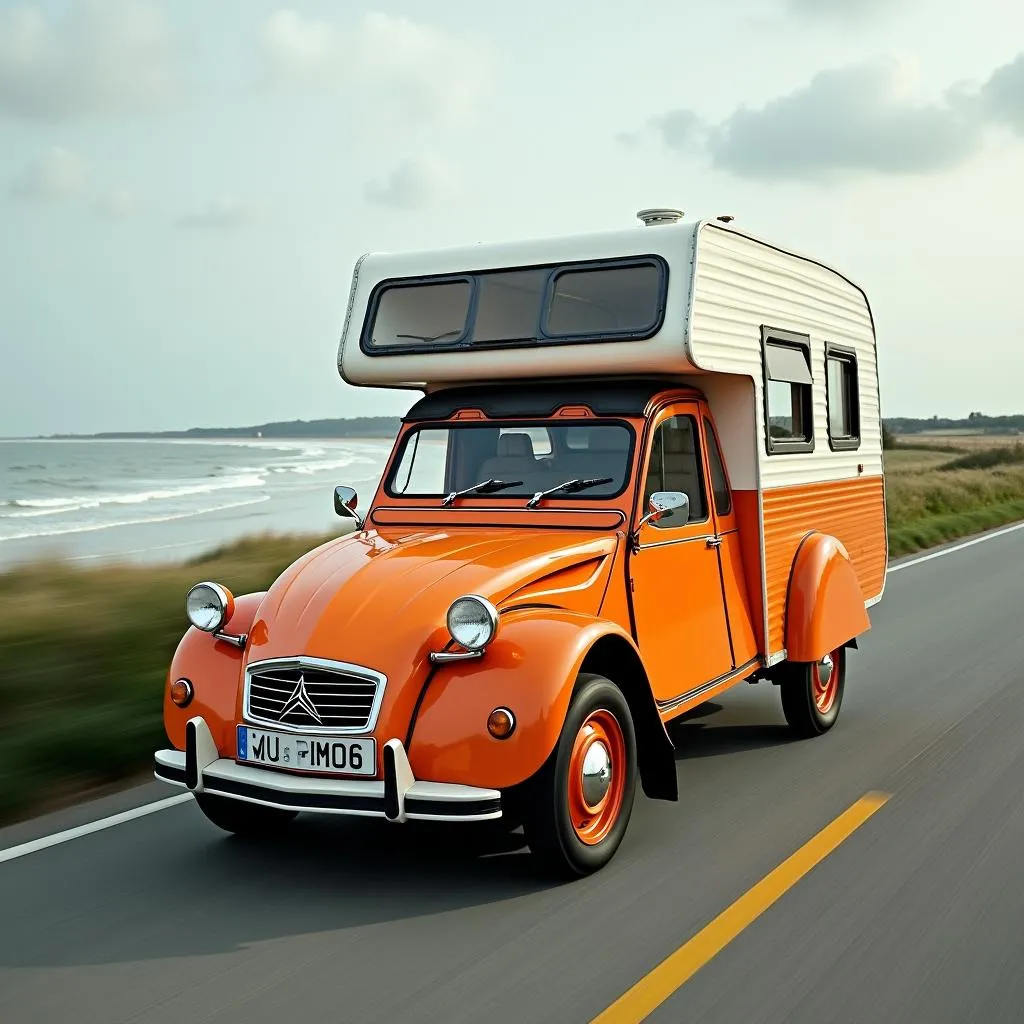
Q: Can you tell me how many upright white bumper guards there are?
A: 2